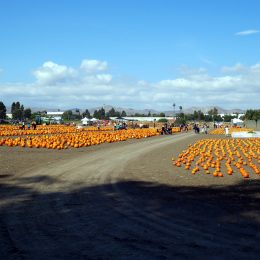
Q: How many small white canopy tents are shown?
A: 2